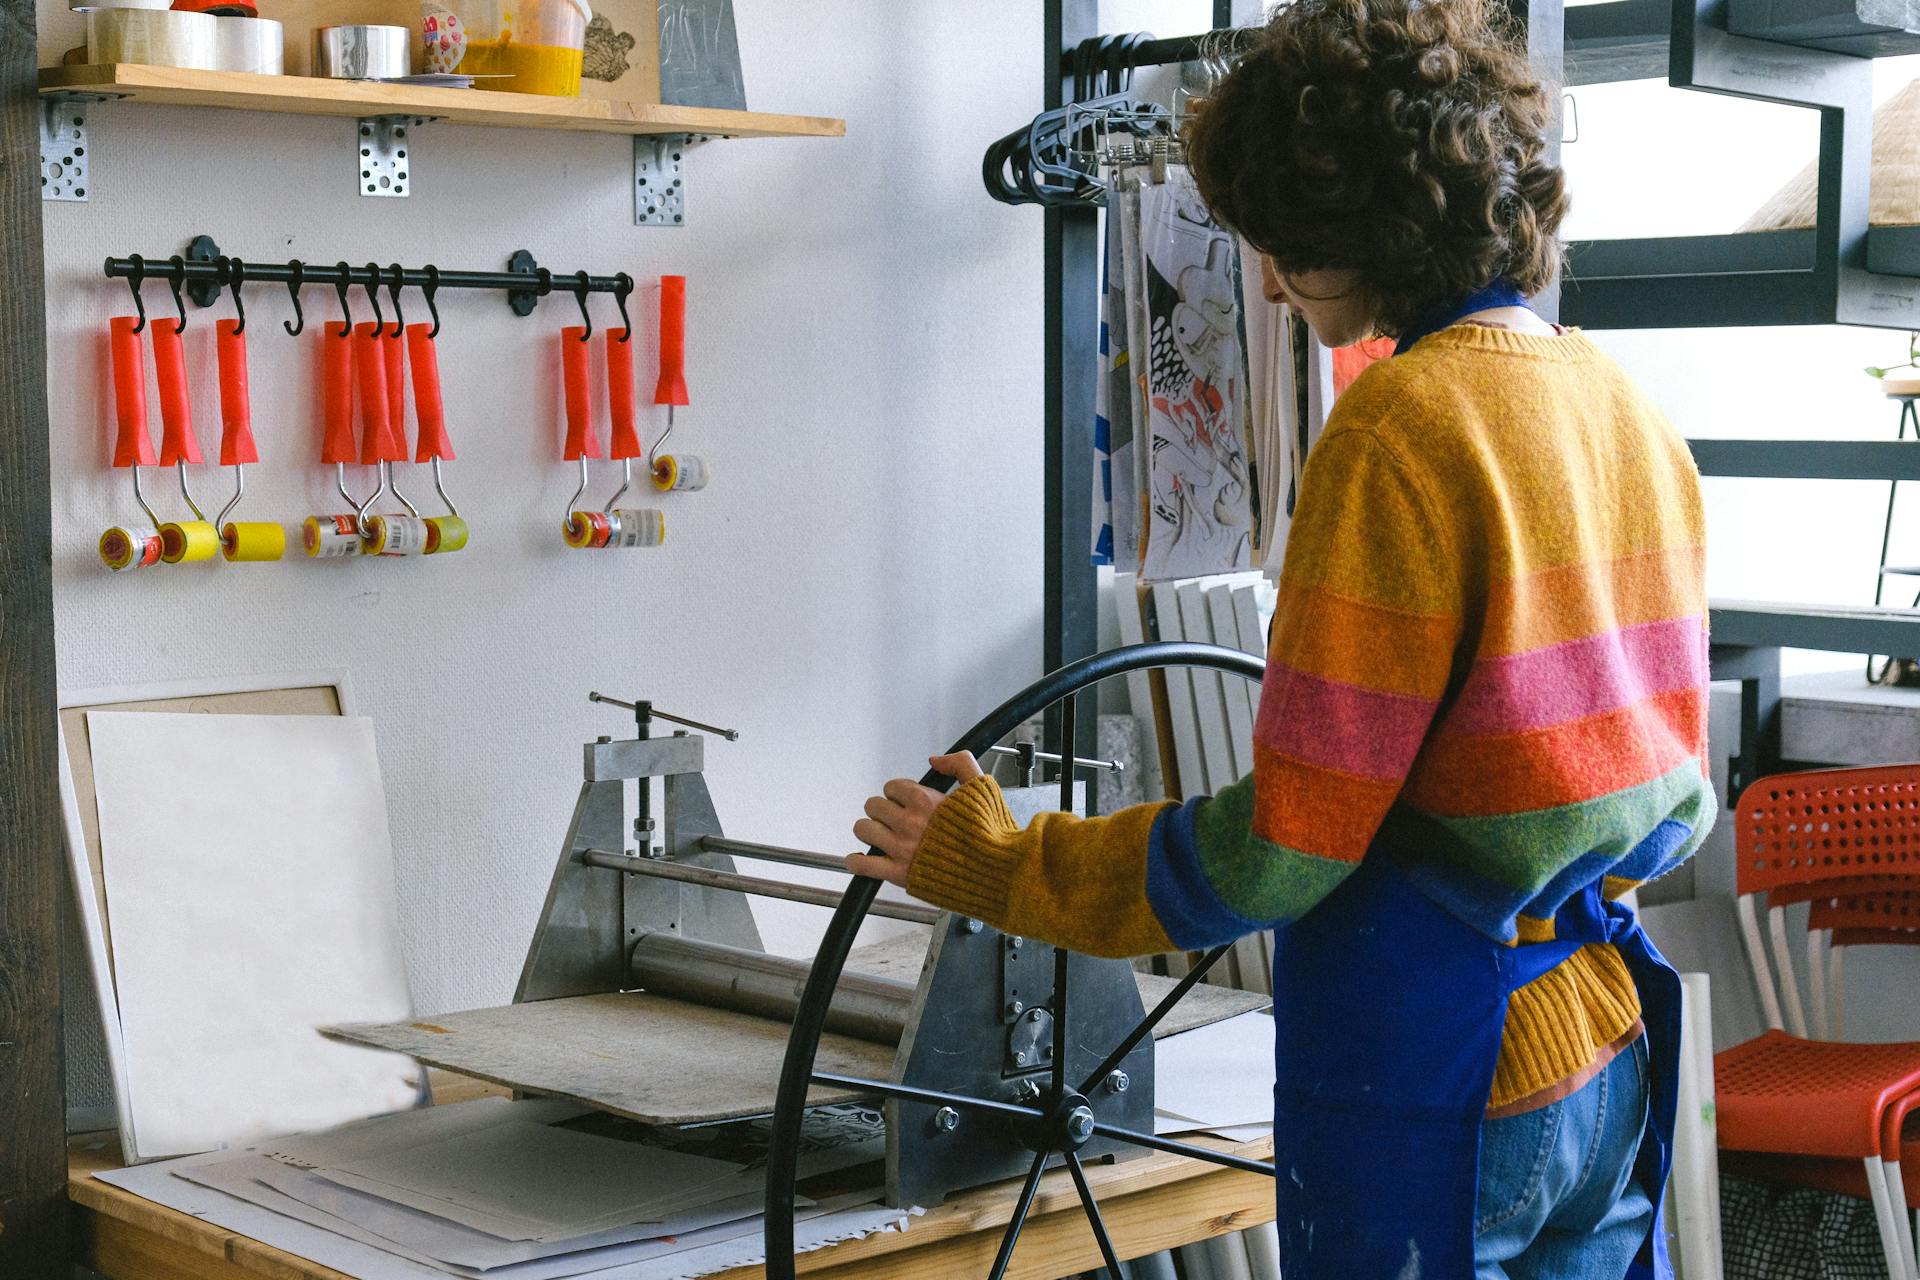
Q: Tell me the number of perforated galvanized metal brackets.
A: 3